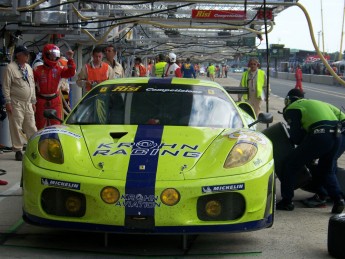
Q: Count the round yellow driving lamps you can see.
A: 4